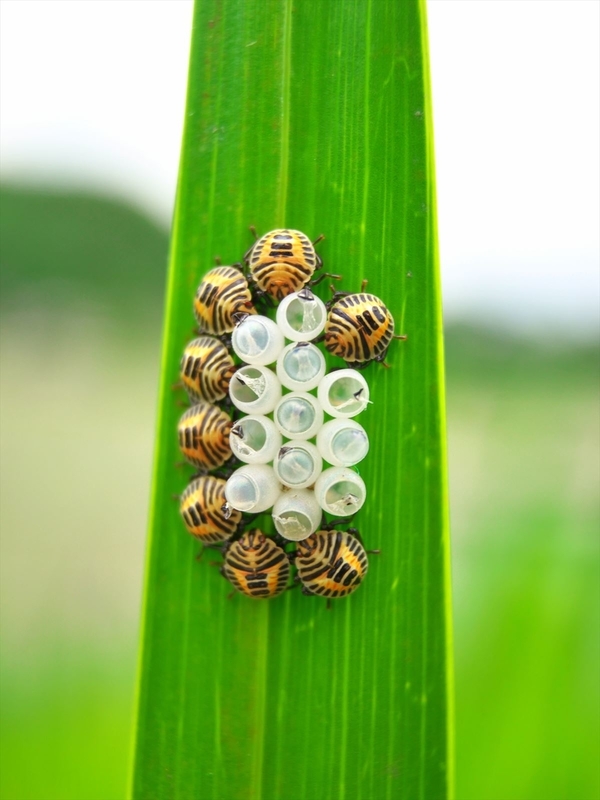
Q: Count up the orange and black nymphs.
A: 8